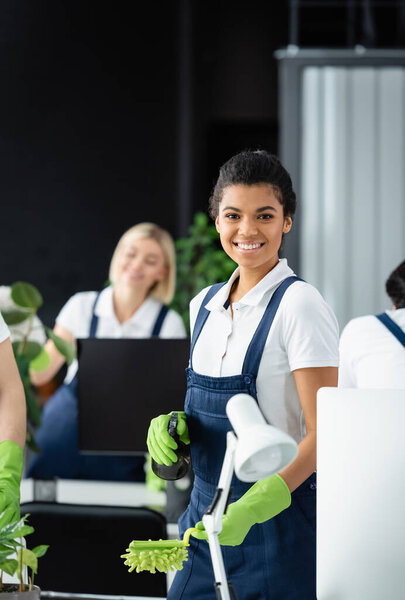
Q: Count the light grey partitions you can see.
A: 1